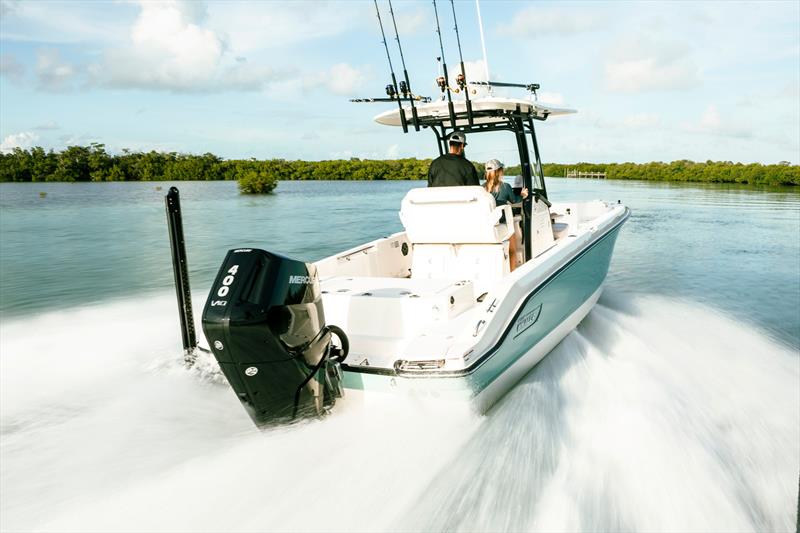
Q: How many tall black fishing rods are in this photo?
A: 4